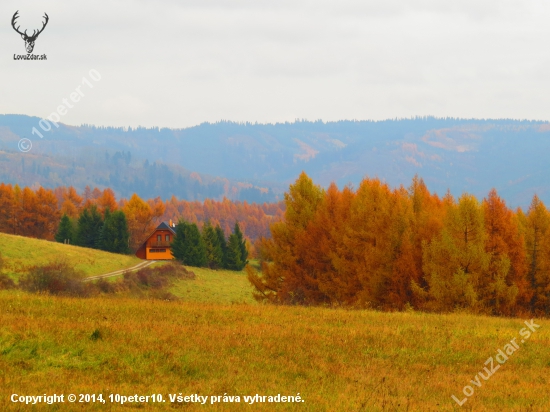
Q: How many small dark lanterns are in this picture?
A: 0